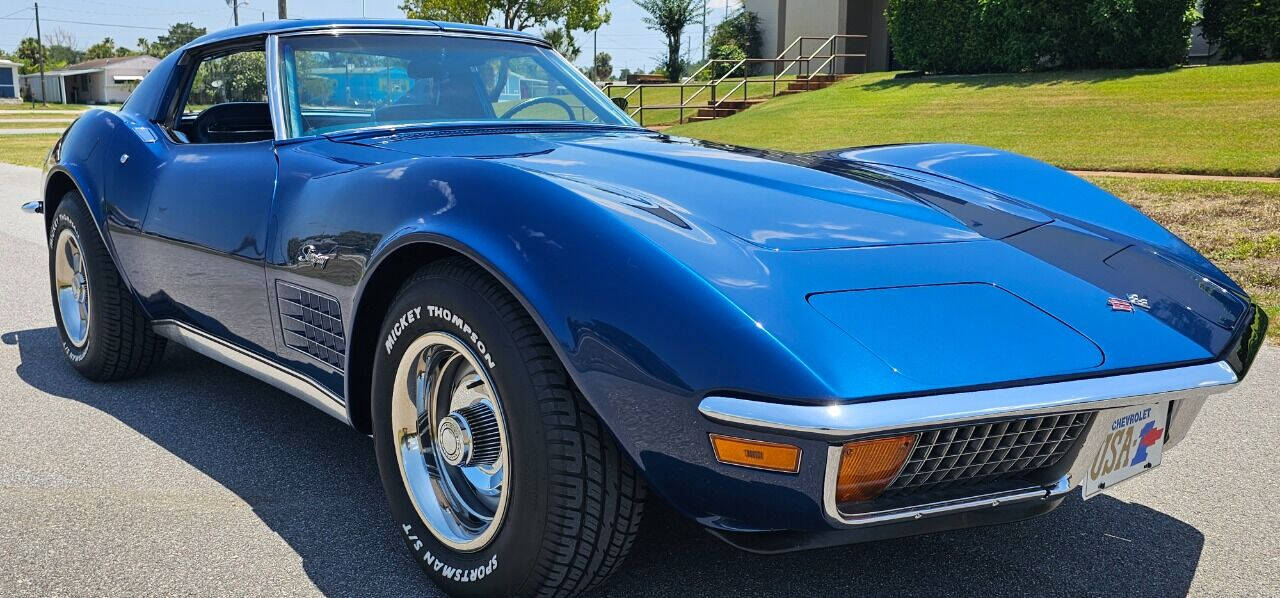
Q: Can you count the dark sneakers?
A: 0